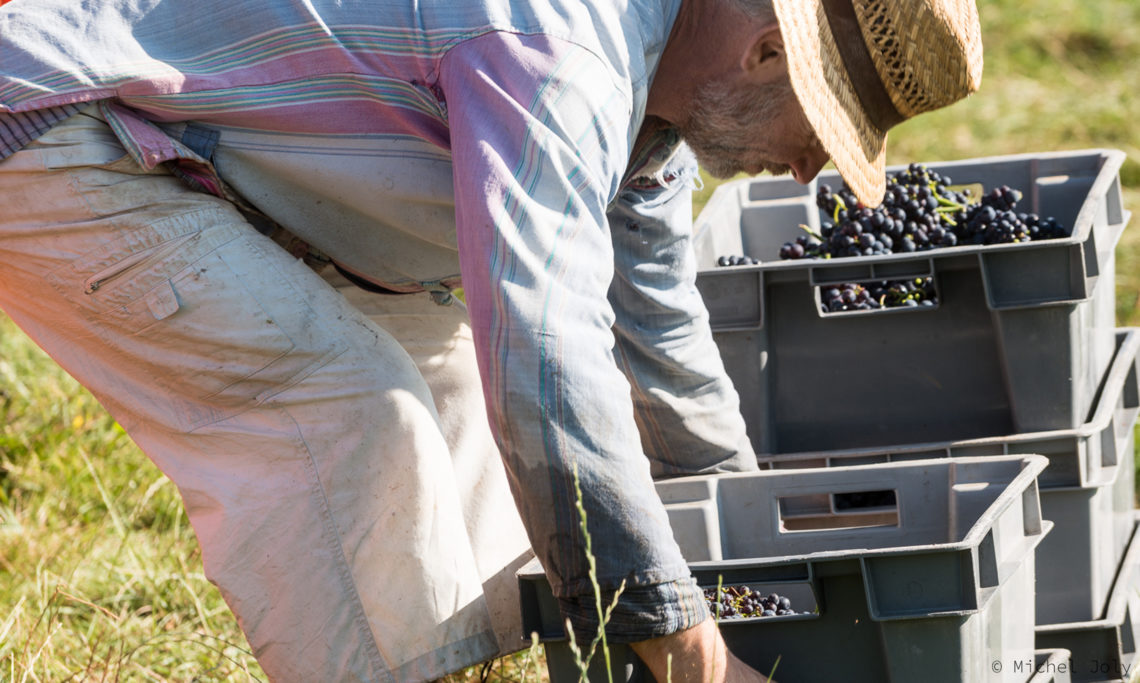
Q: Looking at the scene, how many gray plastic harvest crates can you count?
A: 5